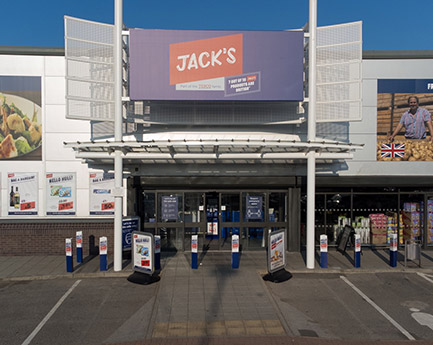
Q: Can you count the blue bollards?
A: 9